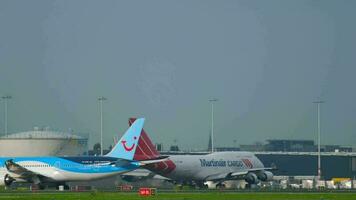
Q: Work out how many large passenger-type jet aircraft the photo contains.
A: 2